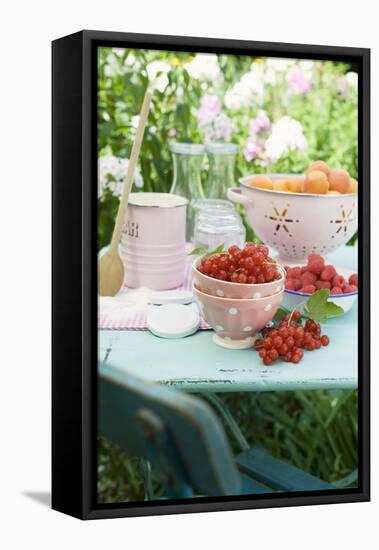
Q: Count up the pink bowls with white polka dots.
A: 2